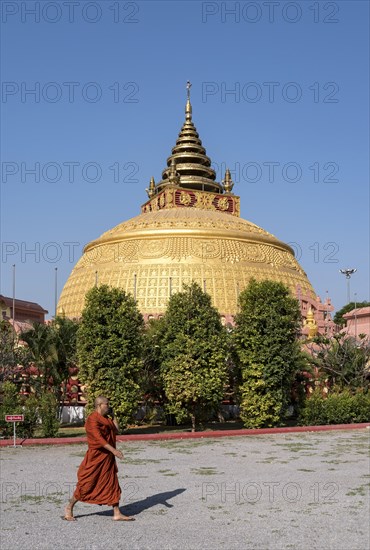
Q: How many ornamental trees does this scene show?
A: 3